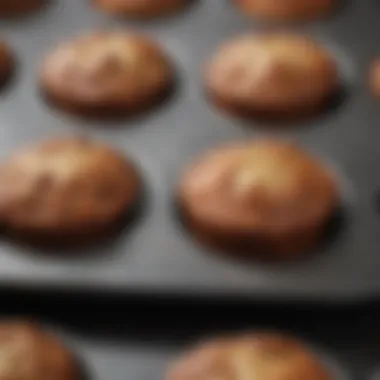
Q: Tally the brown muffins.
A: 11